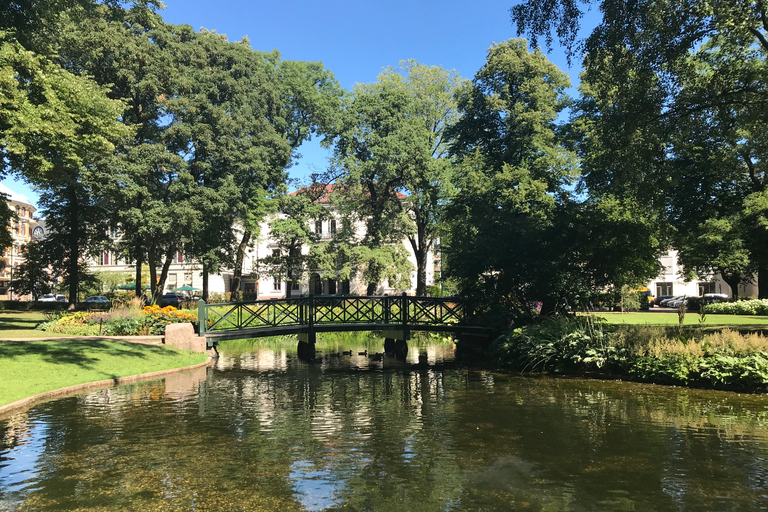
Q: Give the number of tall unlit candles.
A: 0